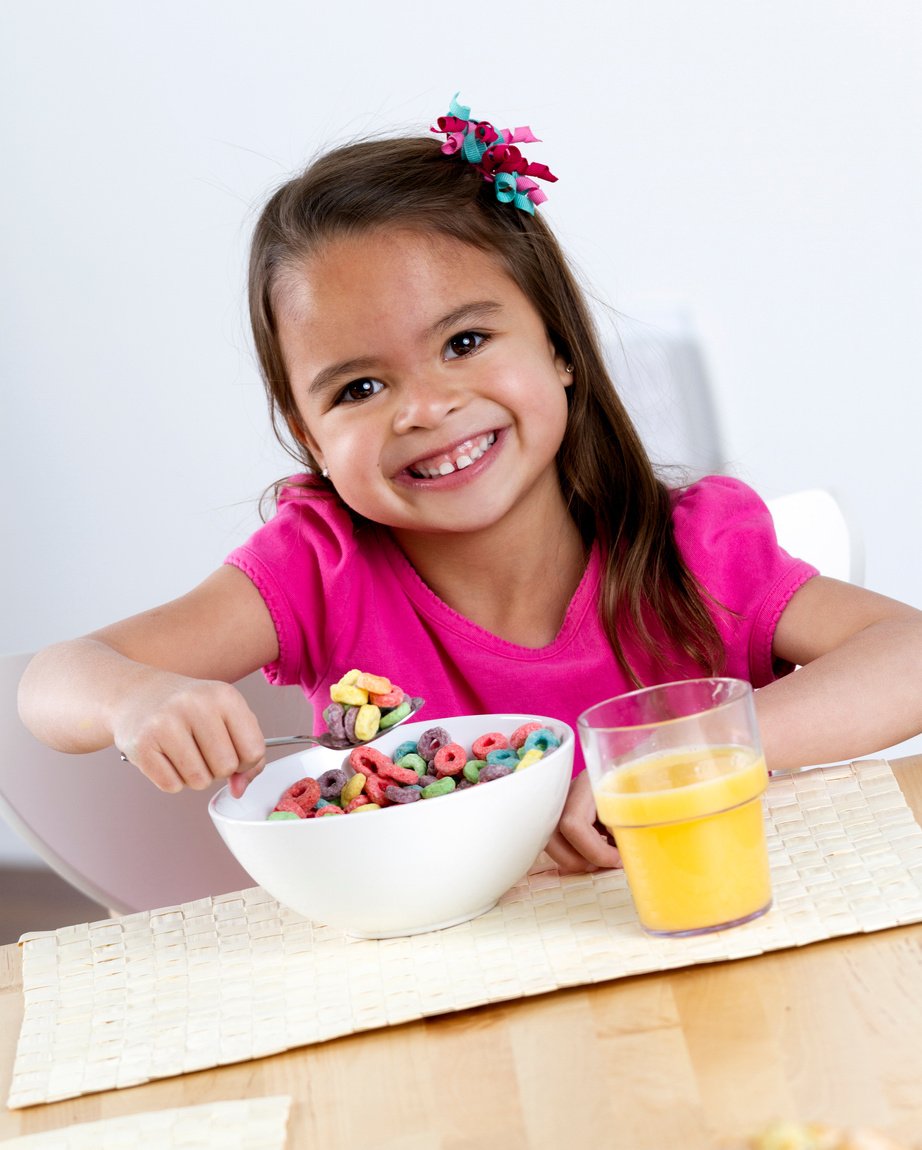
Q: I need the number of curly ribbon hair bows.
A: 1